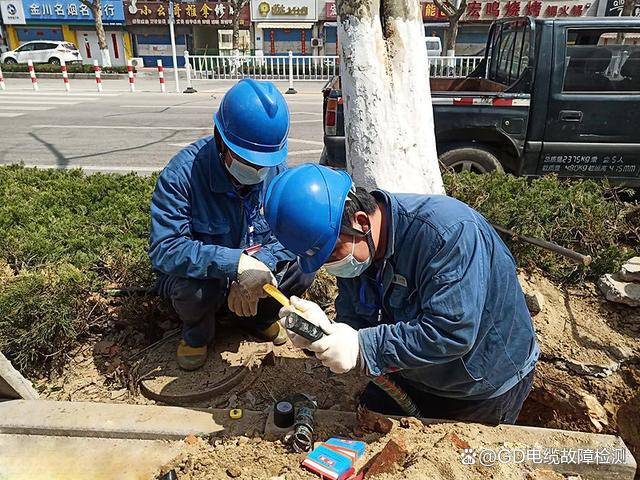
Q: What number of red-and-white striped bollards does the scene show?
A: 6